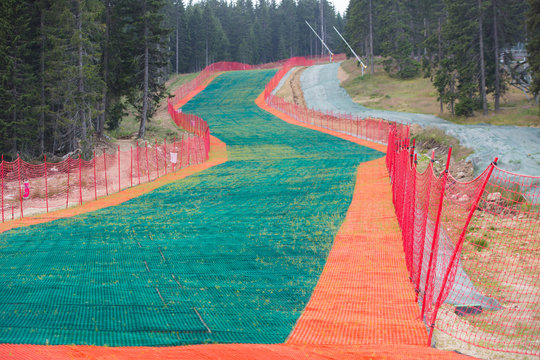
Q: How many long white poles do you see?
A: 2